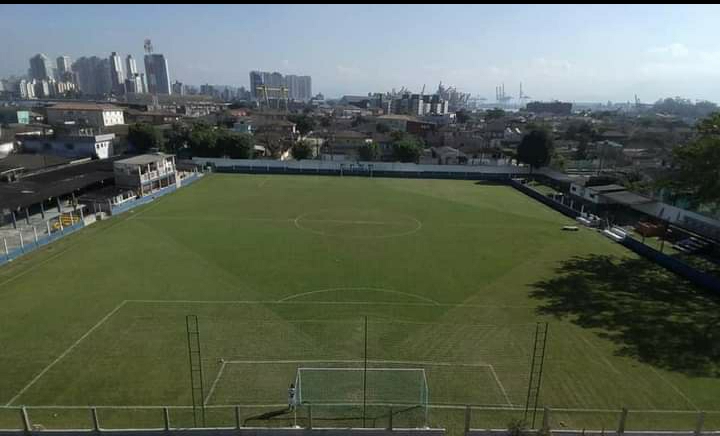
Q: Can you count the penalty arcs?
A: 1